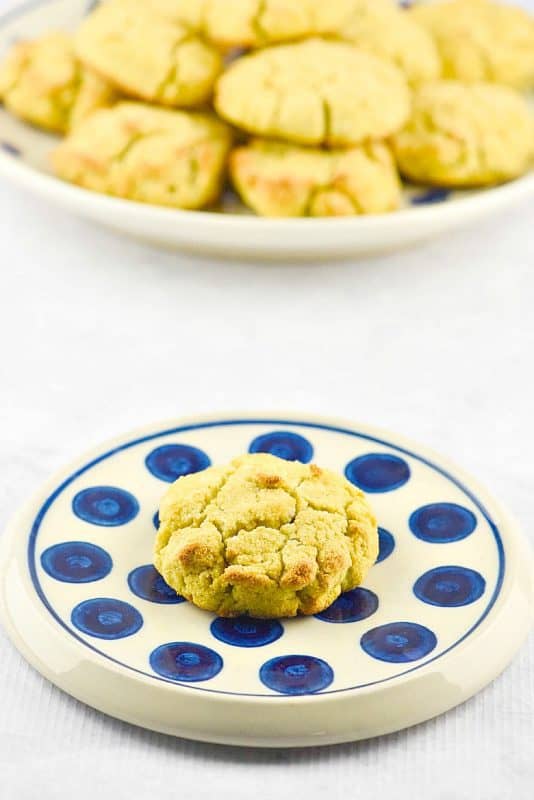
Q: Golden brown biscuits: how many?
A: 11